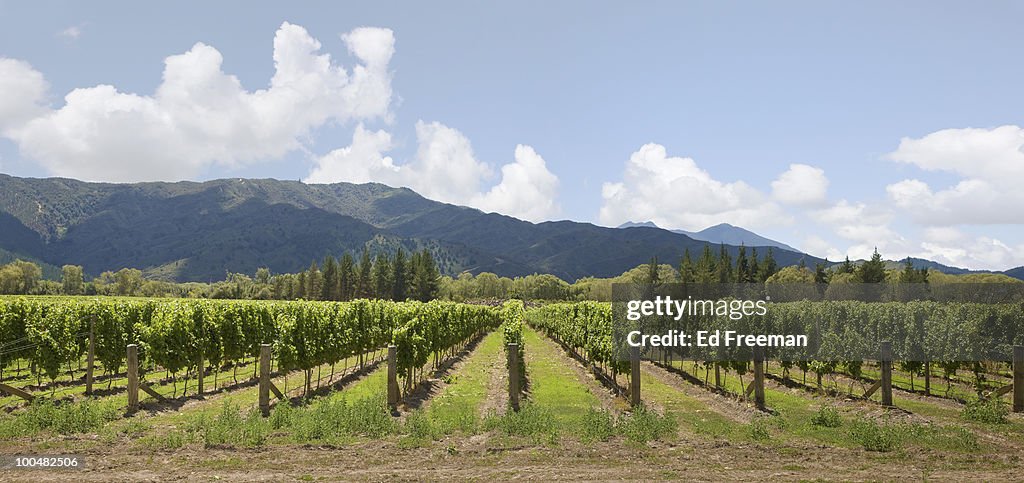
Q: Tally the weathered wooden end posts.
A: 8